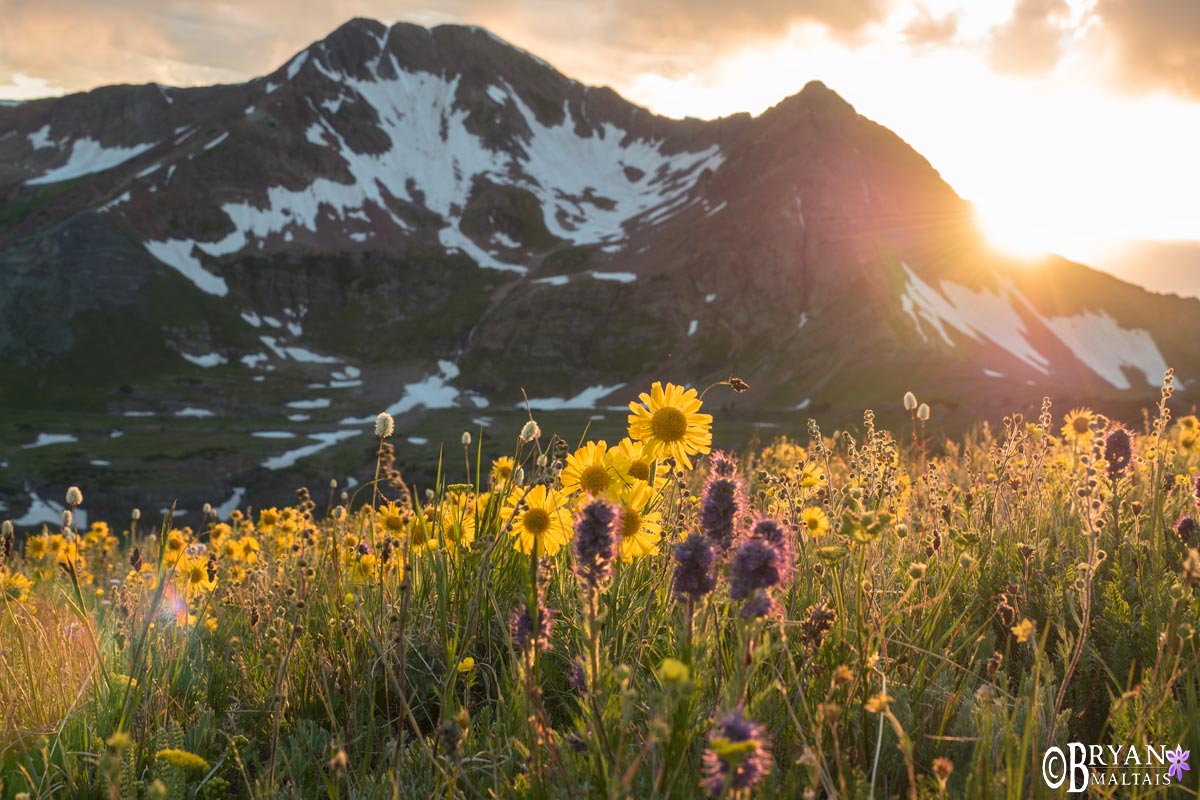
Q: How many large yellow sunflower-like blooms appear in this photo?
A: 5